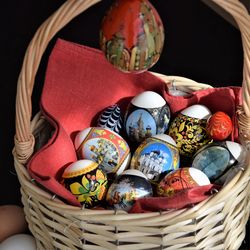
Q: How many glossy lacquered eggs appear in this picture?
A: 11